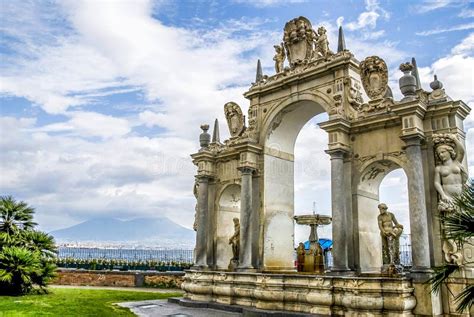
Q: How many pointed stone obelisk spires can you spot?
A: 4